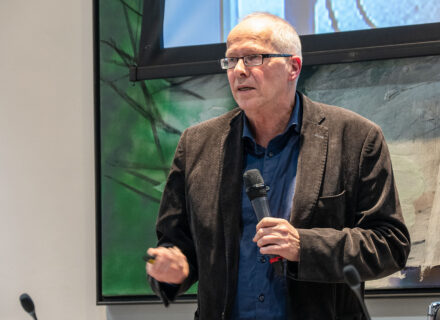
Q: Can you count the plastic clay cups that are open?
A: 0